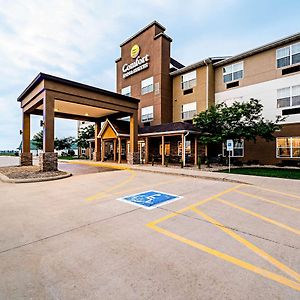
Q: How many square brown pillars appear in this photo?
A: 4